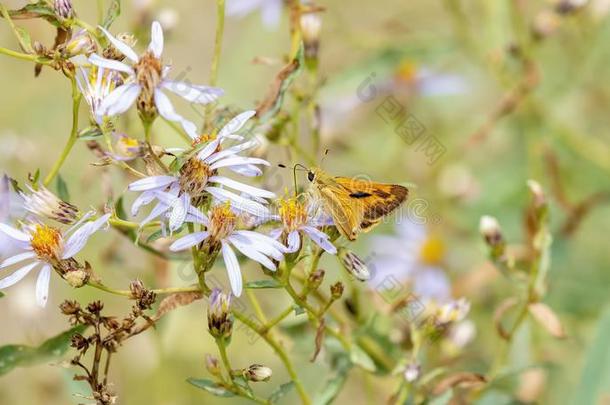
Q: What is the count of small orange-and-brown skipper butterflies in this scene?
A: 1